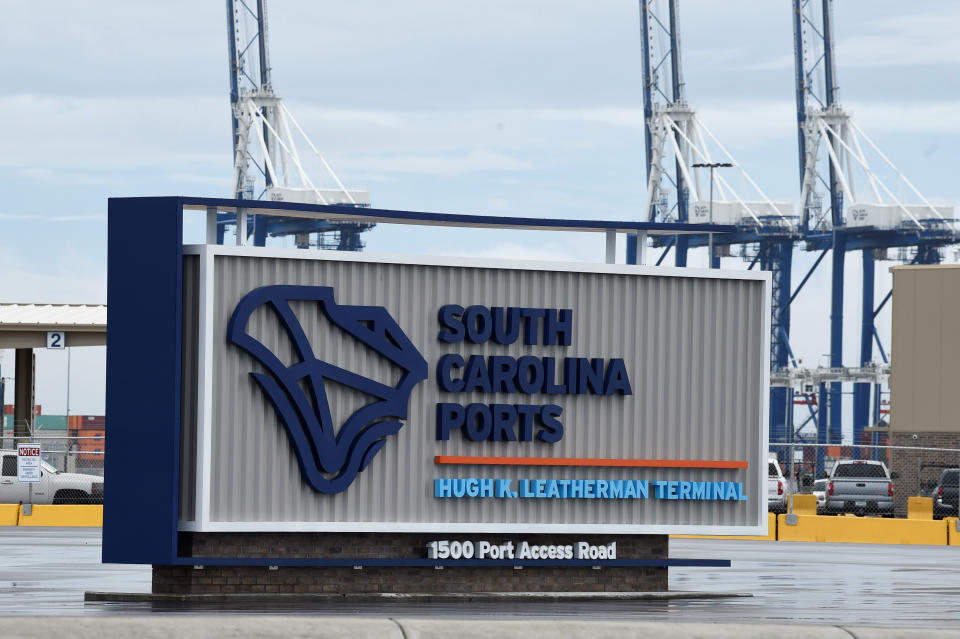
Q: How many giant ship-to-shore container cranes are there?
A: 3